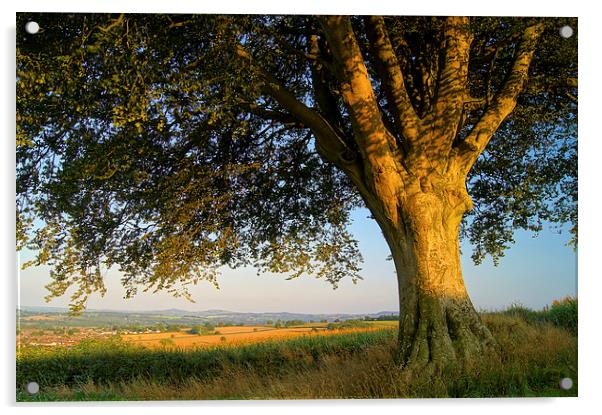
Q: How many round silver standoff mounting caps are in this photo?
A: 4